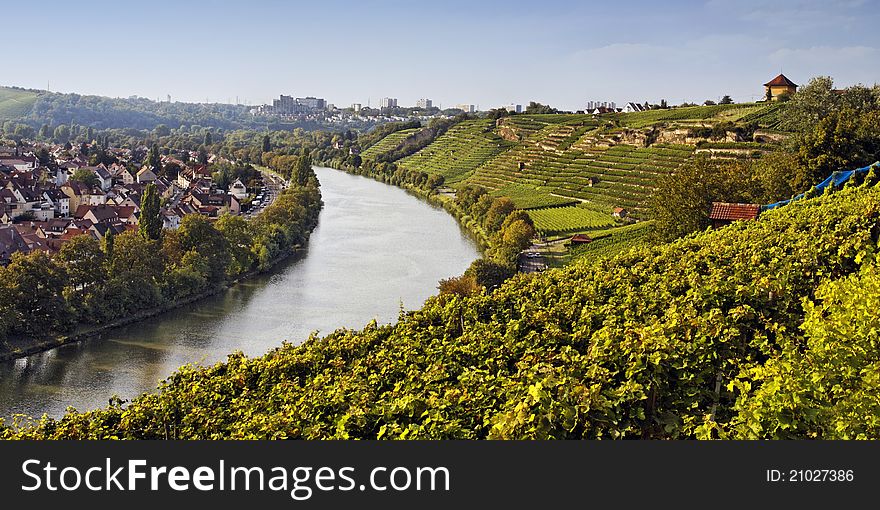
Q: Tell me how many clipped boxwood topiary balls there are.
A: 0